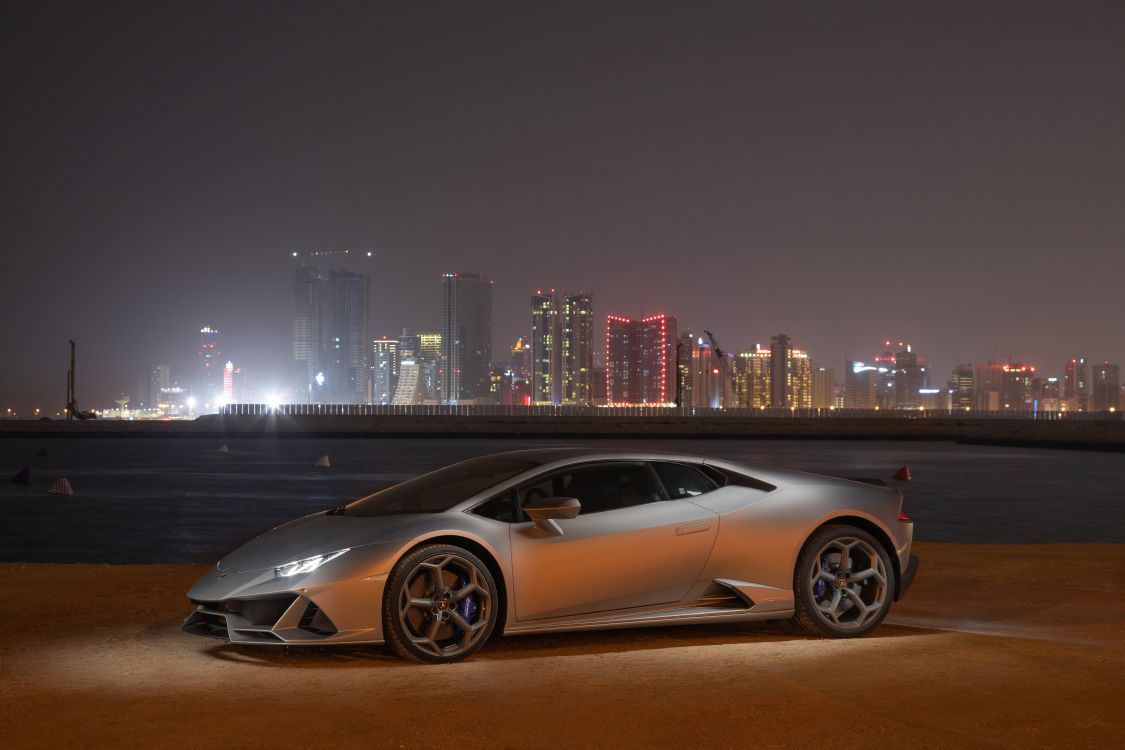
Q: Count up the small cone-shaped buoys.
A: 6